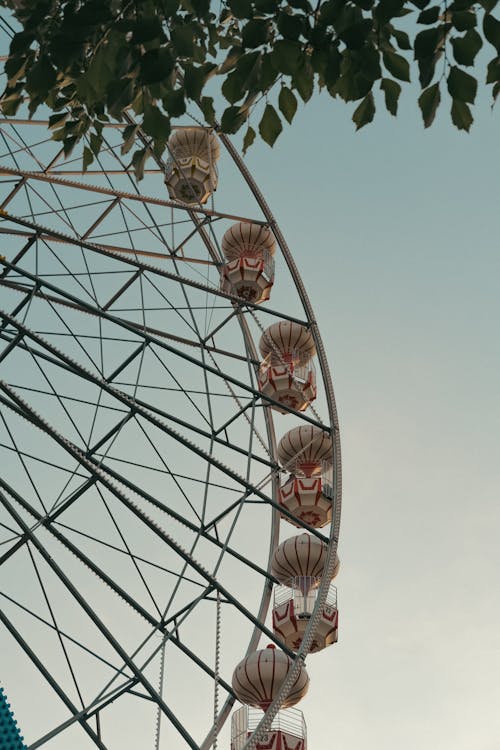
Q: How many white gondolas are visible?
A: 6